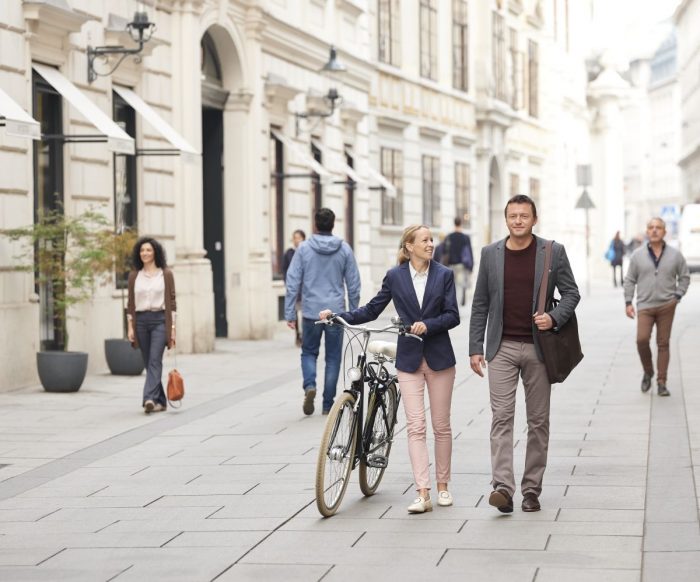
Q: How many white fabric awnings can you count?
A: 6